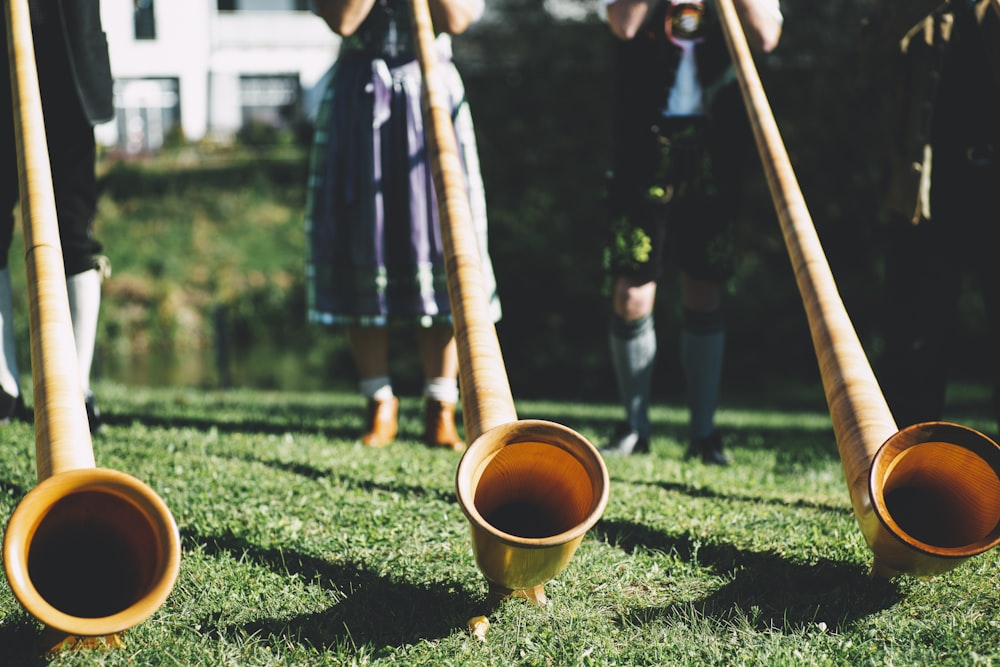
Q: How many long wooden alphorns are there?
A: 3